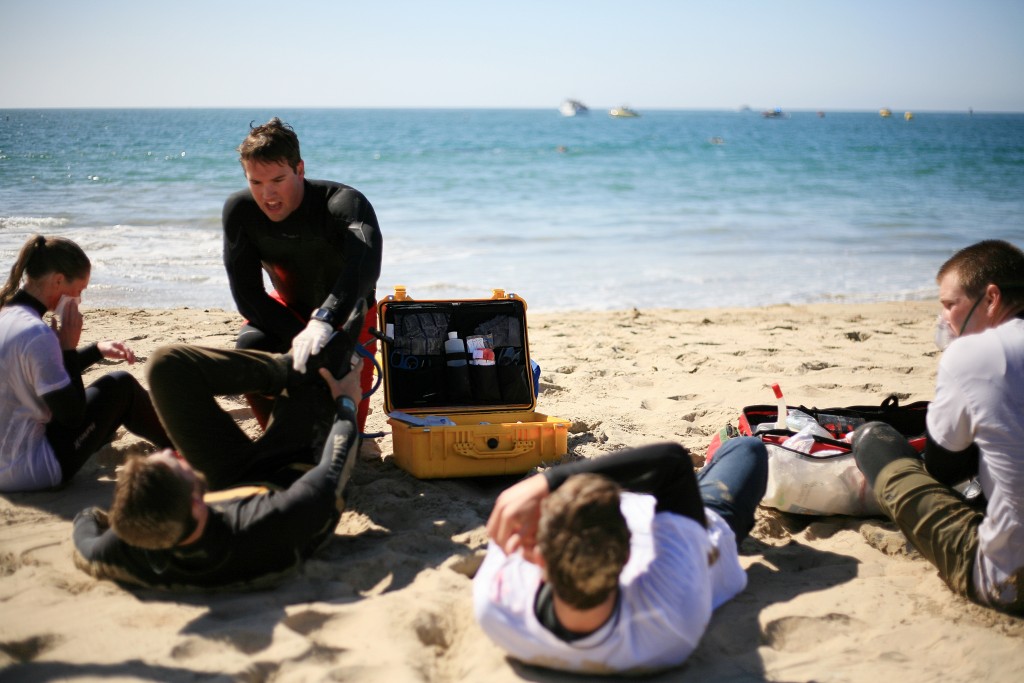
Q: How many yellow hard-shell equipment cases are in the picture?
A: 1